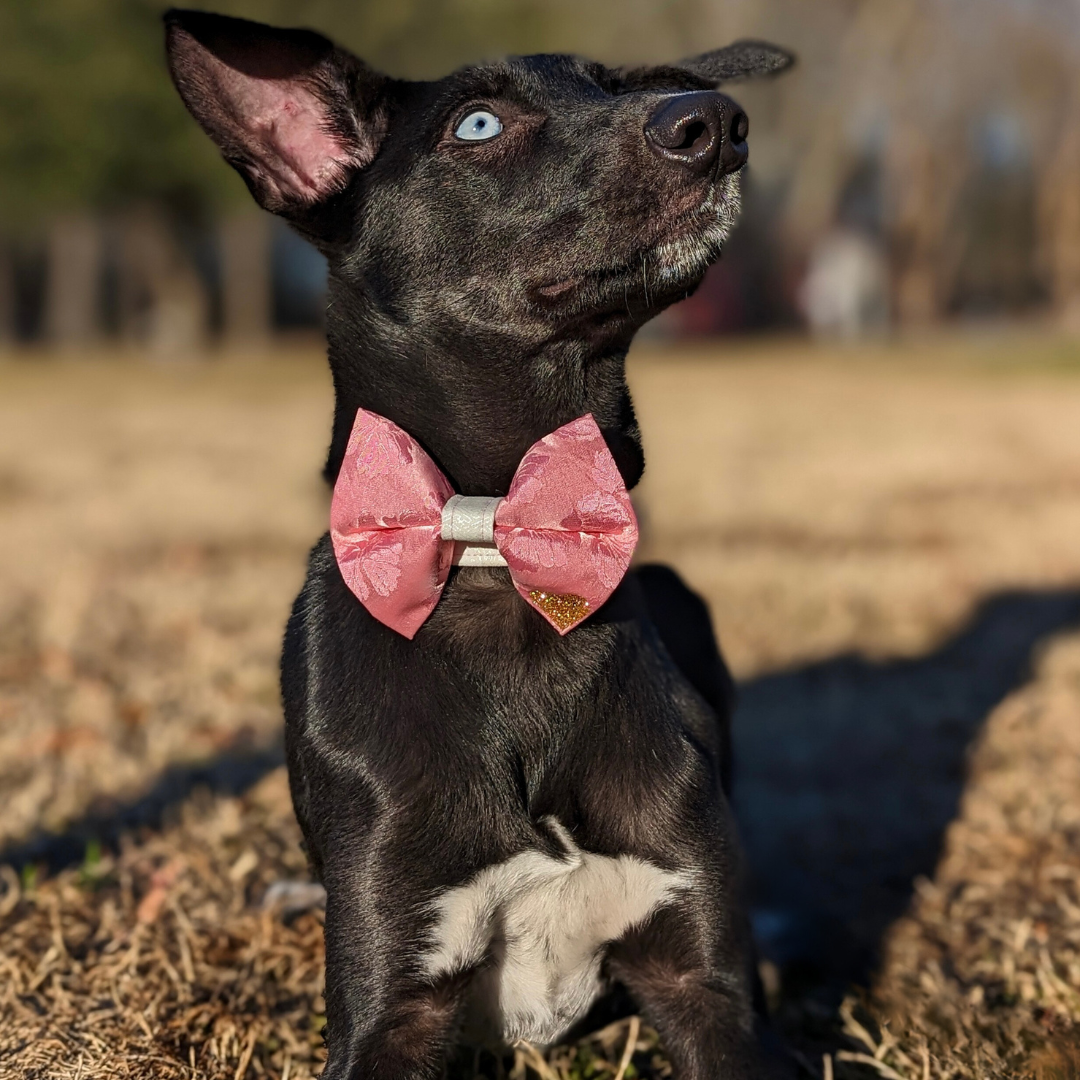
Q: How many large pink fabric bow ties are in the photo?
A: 1